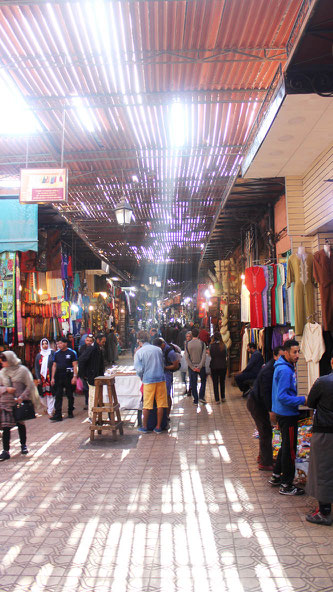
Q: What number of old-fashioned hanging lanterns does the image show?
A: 1